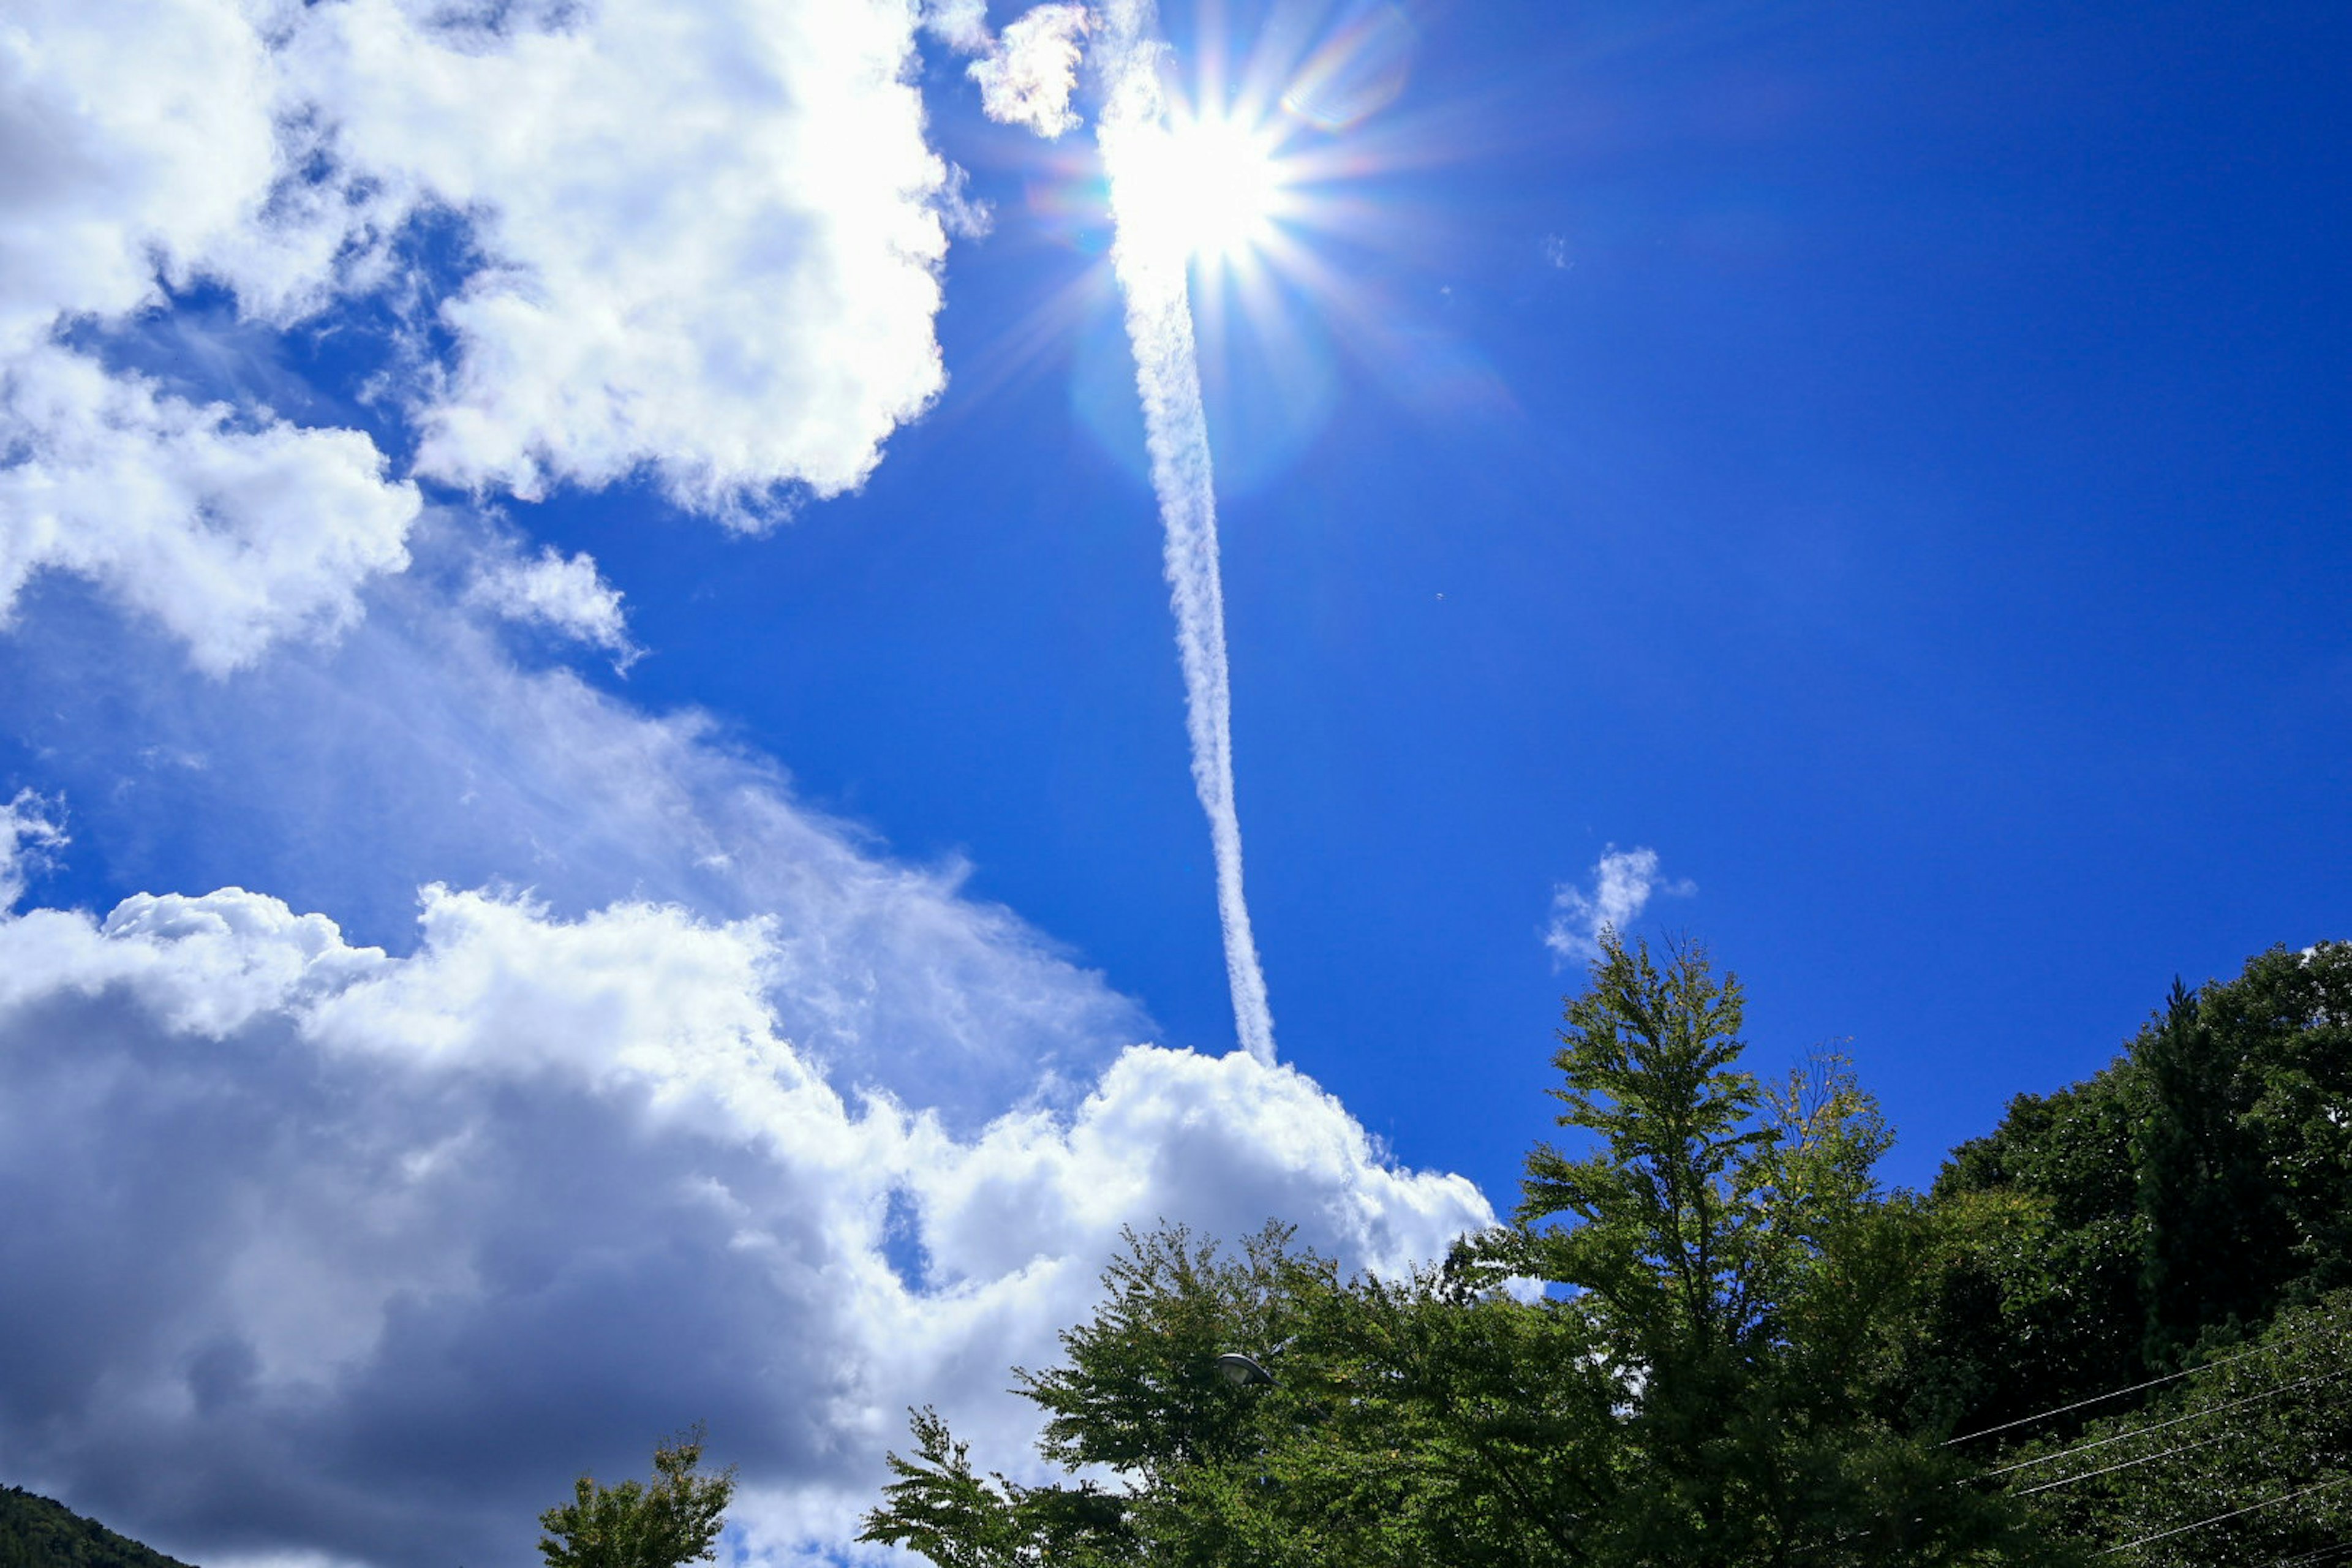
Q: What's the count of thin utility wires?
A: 4